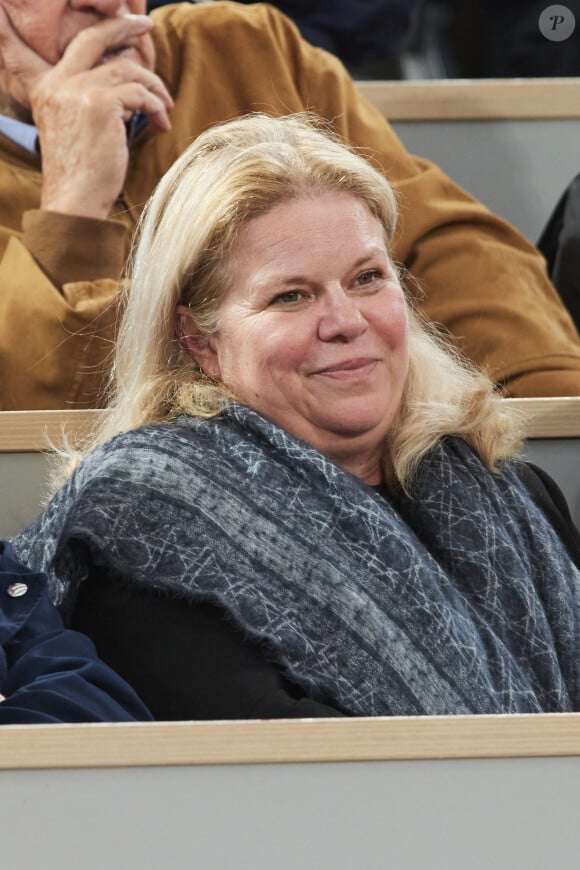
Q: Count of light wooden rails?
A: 3